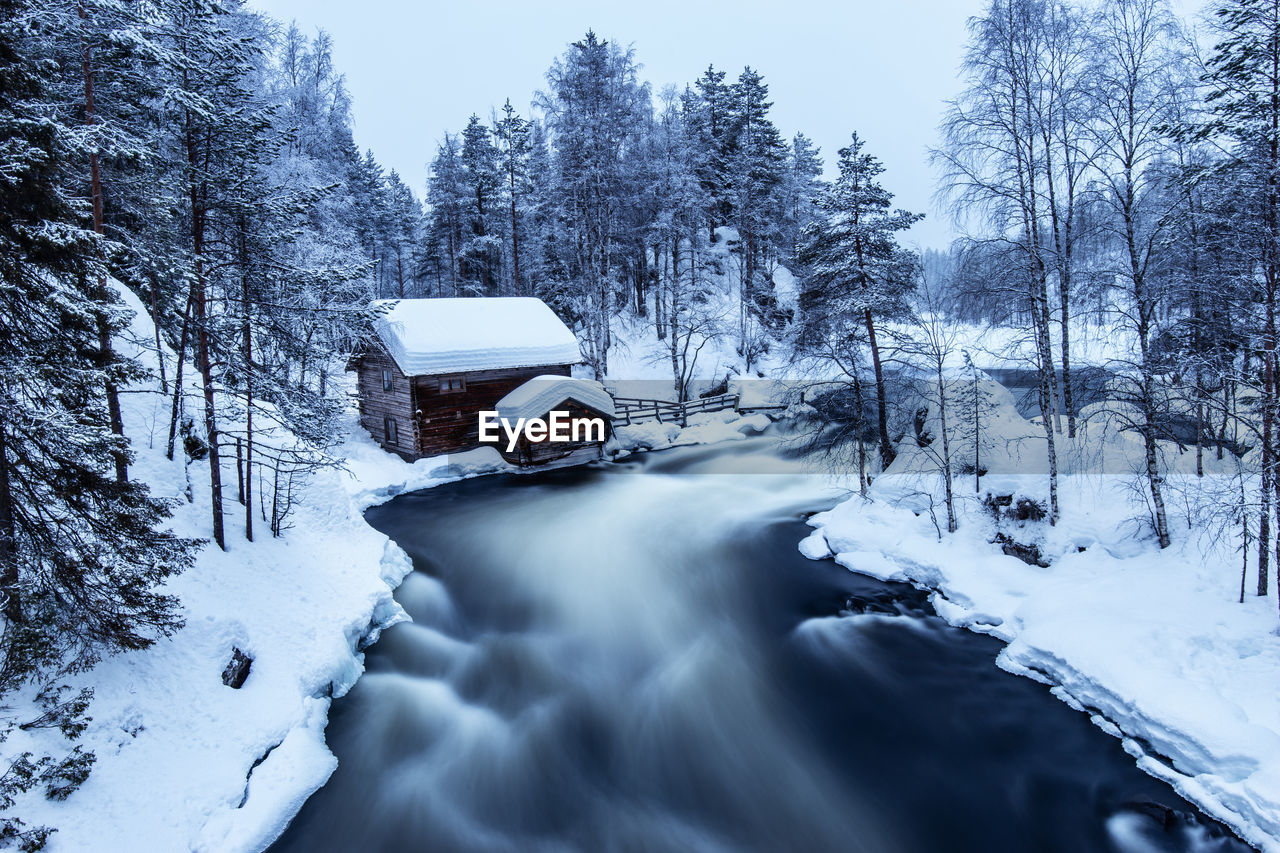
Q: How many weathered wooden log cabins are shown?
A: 2